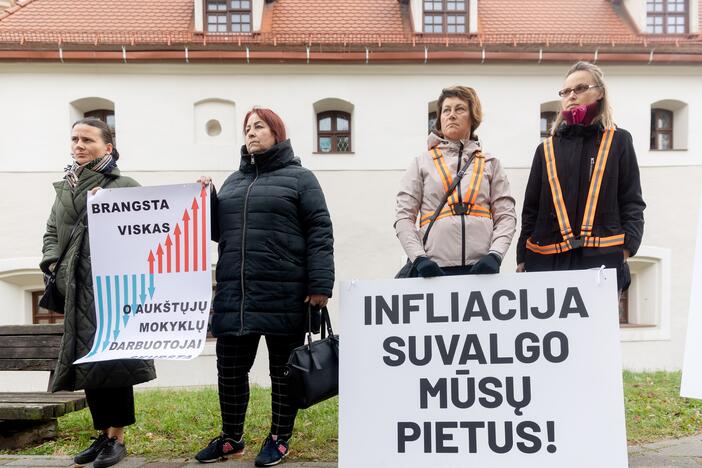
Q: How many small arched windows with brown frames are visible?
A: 5